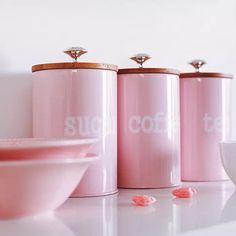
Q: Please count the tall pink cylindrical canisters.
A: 3